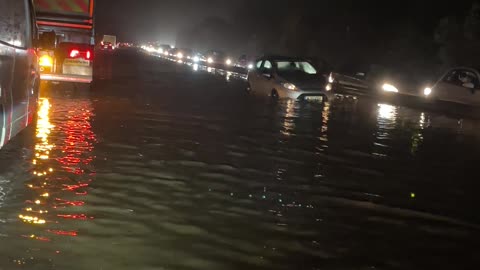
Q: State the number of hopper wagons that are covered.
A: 0